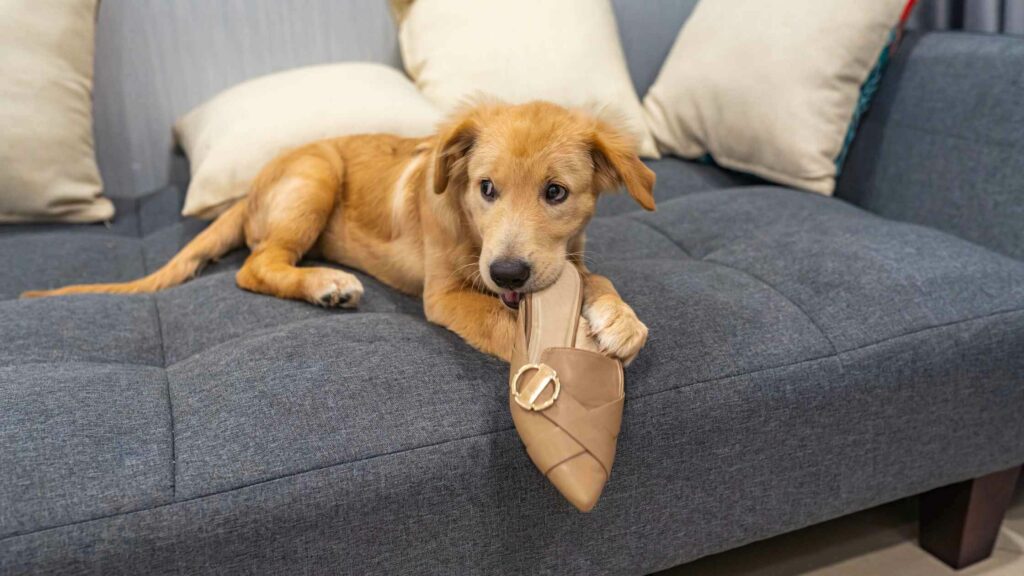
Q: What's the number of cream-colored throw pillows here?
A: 4